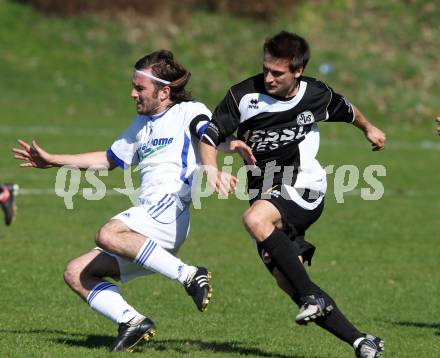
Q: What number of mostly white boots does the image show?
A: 2